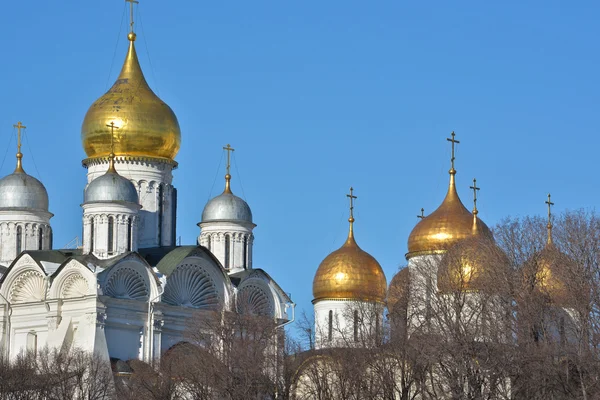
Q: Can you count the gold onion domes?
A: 6